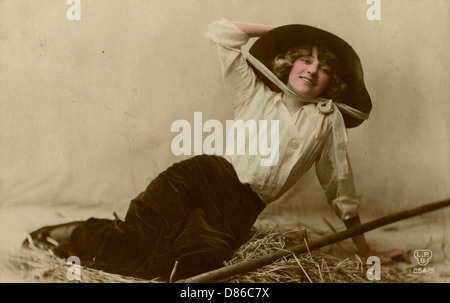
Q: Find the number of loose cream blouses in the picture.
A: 1